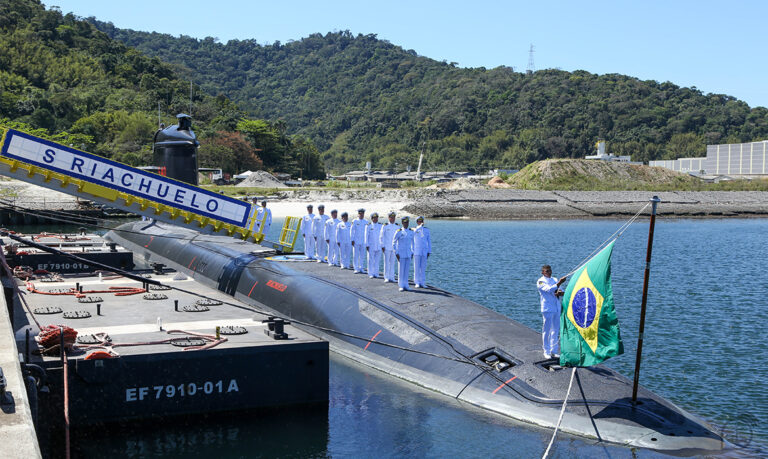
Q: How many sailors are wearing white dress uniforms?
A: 13